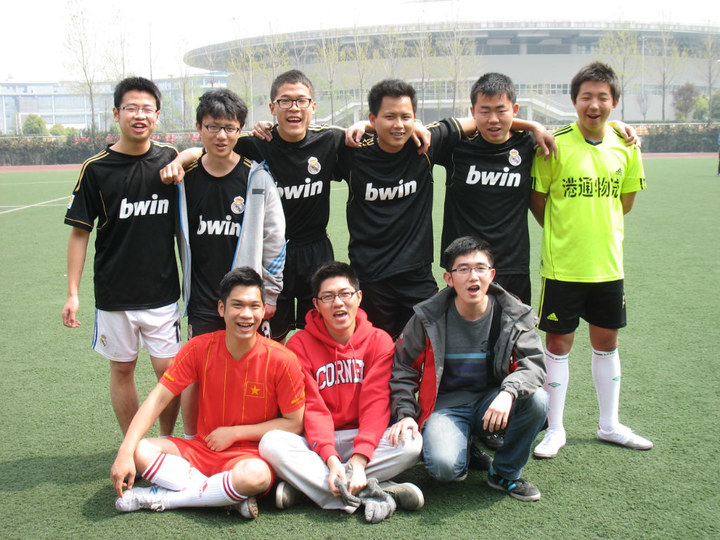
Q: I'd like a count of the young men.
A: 9